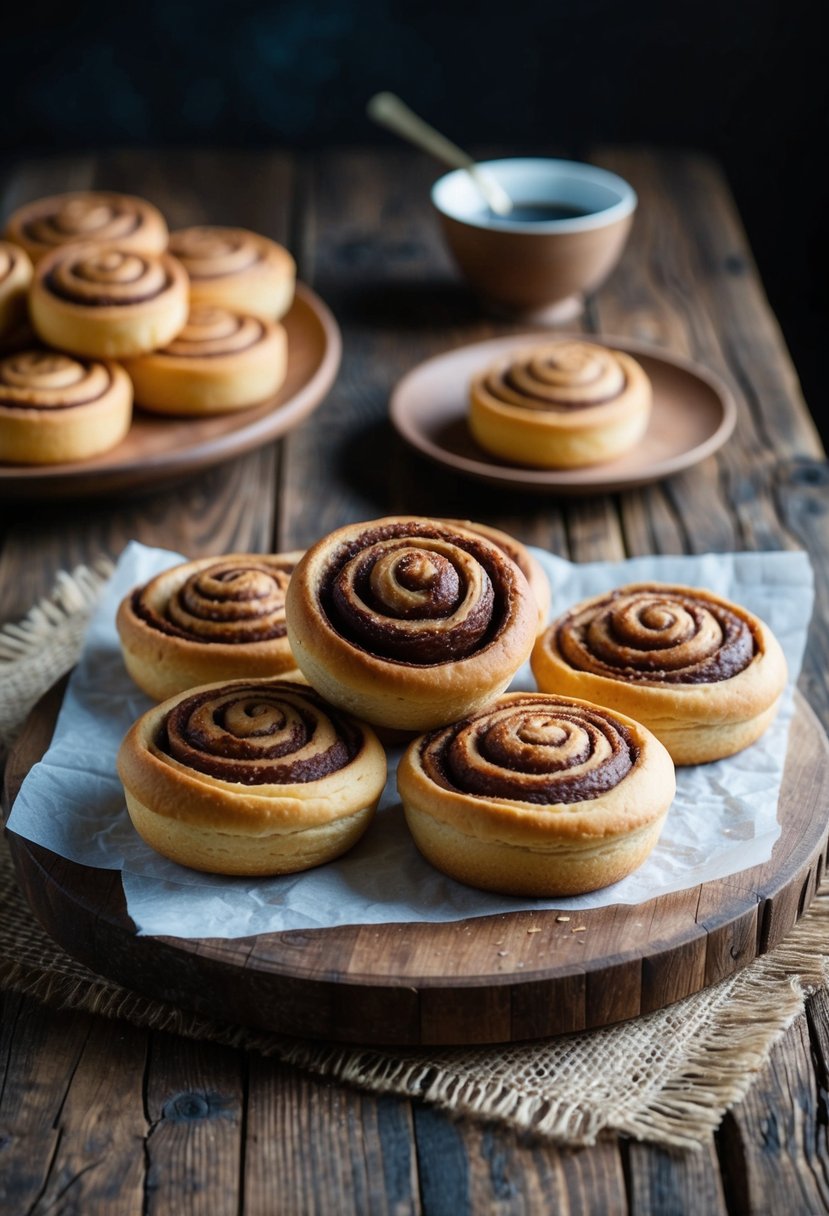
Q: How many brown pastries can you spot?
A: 13